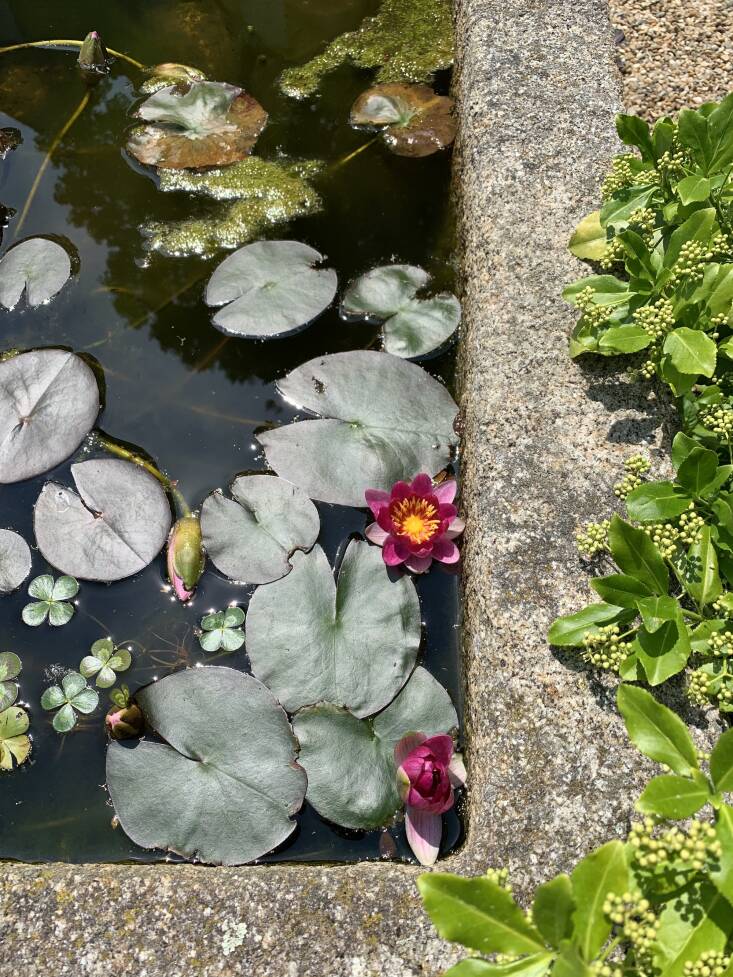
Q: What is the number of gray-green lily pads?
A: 11